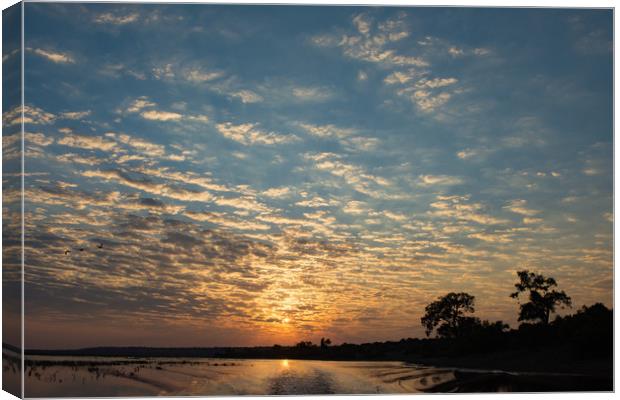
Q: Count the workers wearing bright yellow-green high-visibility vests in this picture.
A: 0